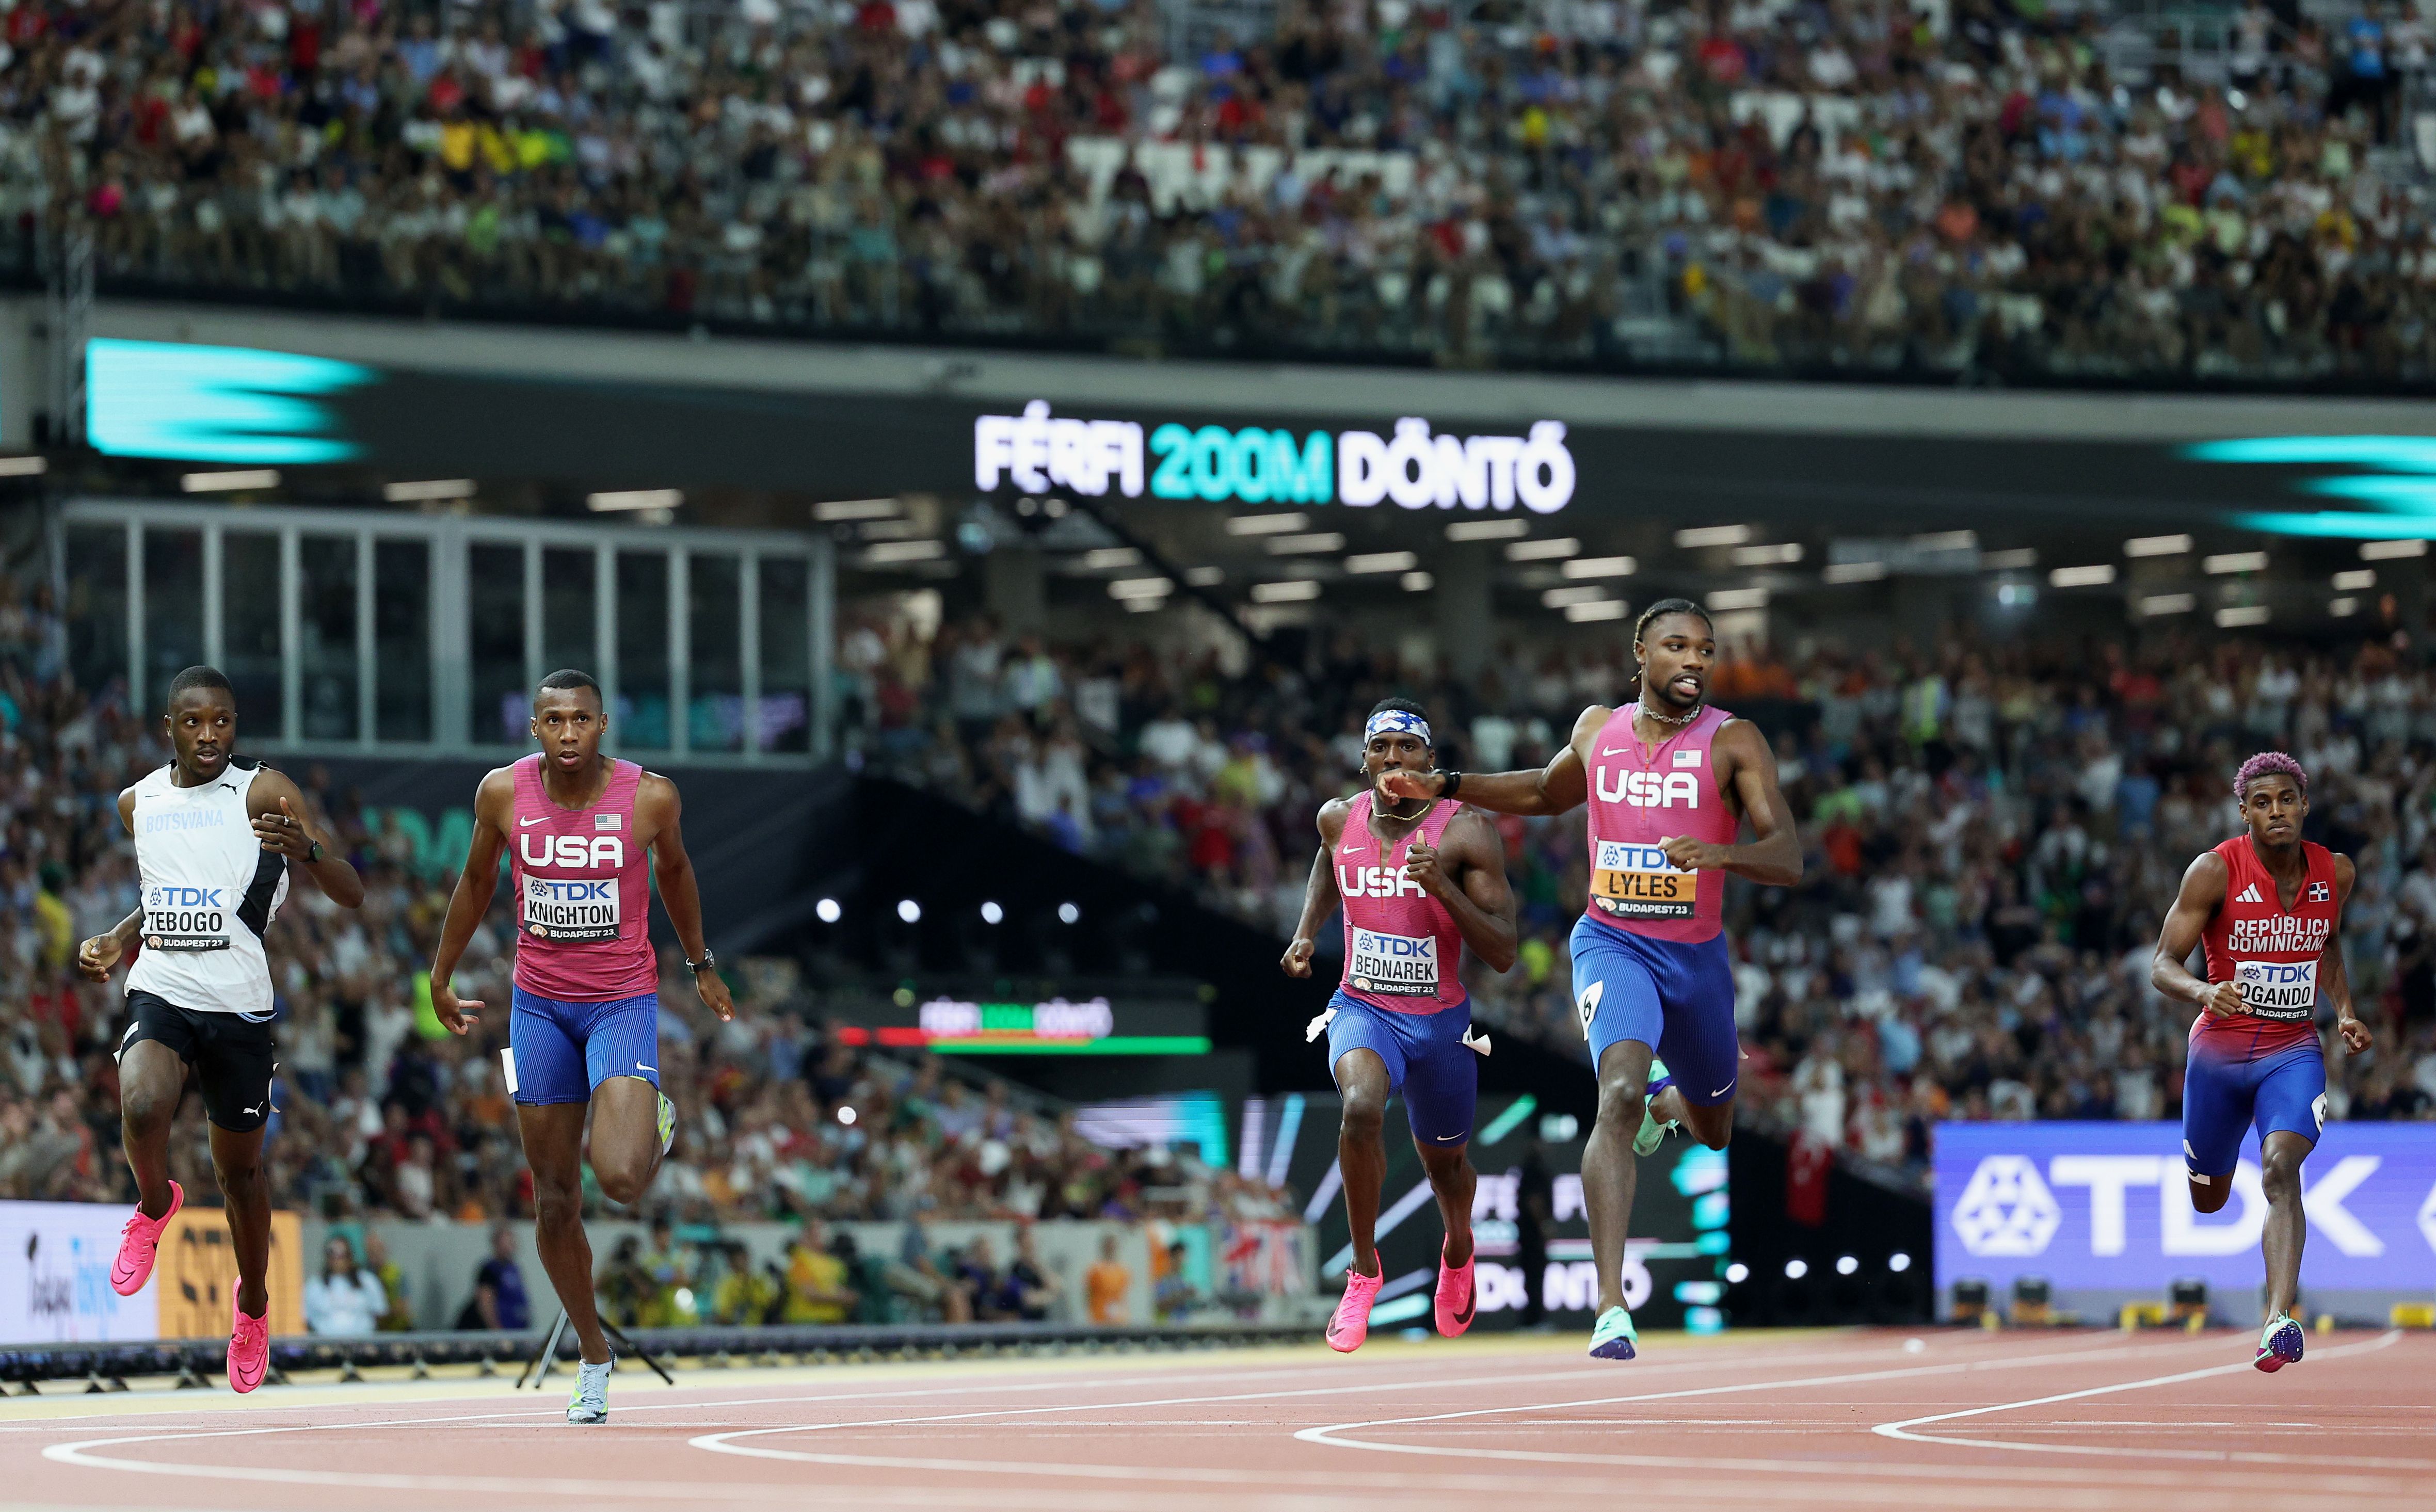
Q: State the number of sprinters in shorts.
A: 5